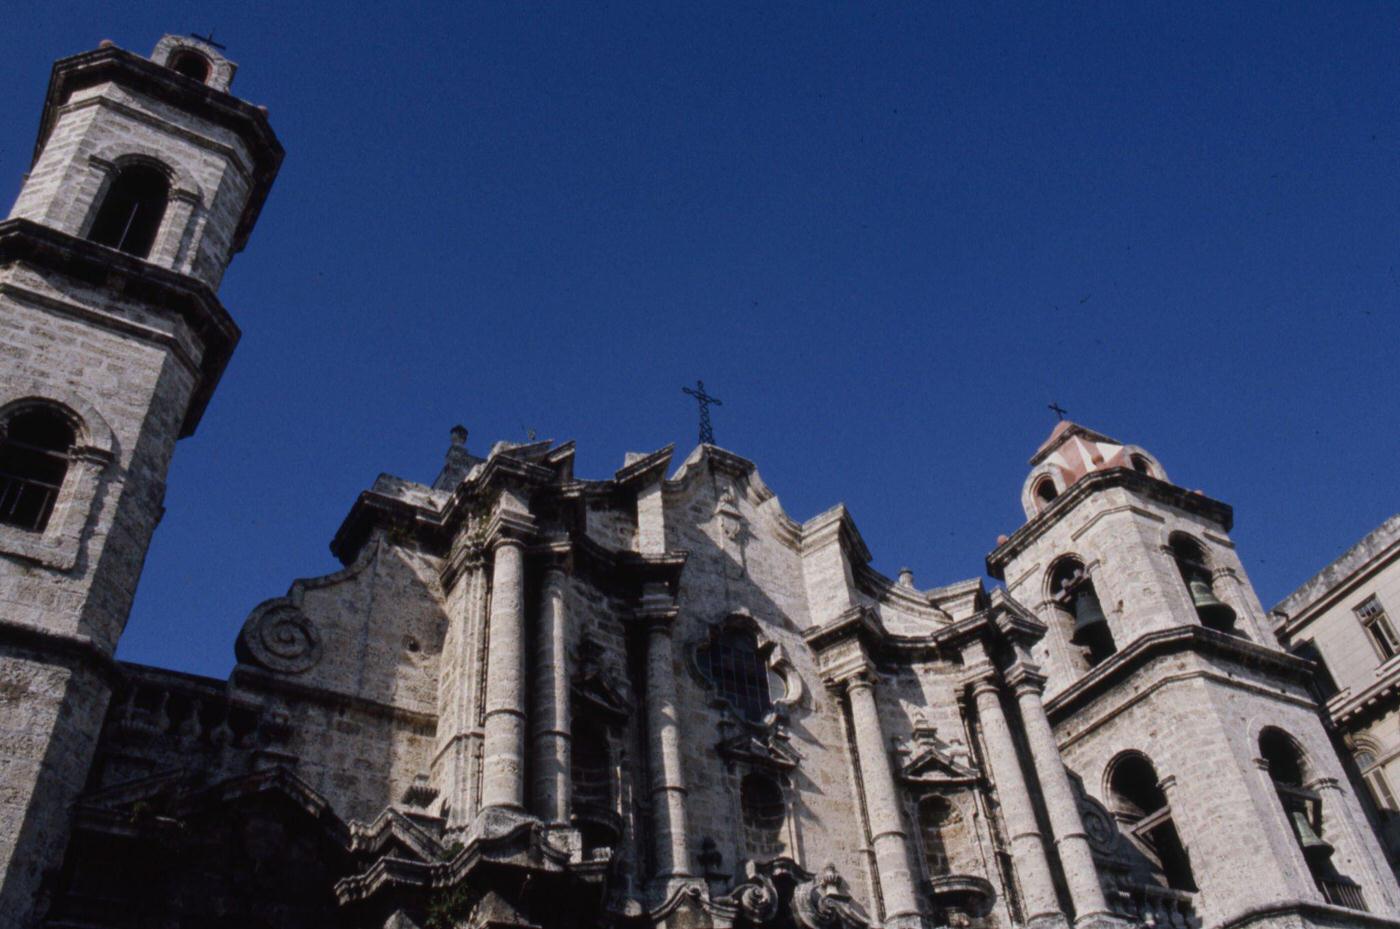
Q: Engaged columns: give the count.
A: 6